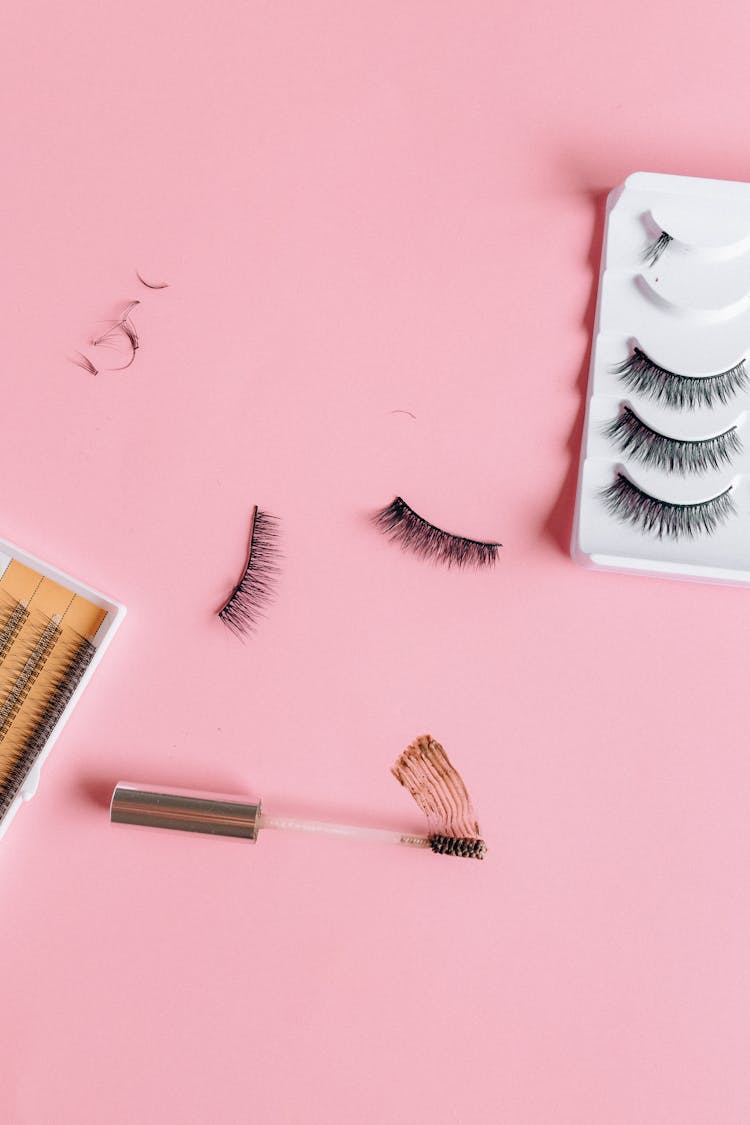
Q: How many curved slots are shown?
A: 5